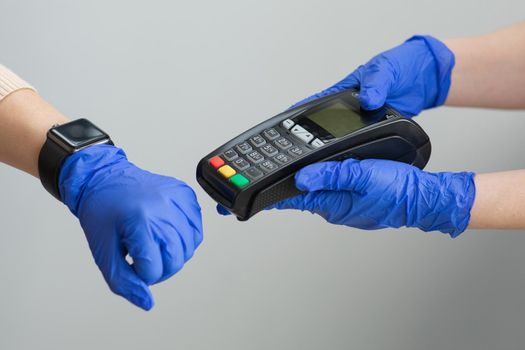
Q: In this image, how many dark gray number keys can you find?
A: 10